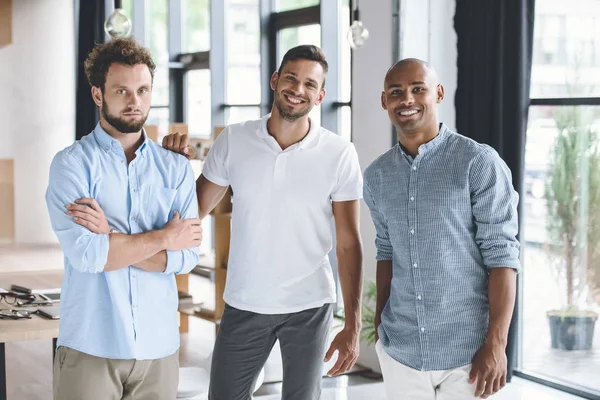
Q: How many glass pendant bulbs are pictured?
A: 2